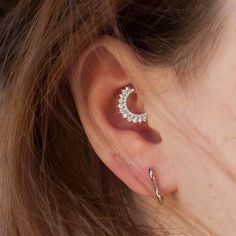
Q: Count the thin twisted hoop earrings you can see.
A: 1